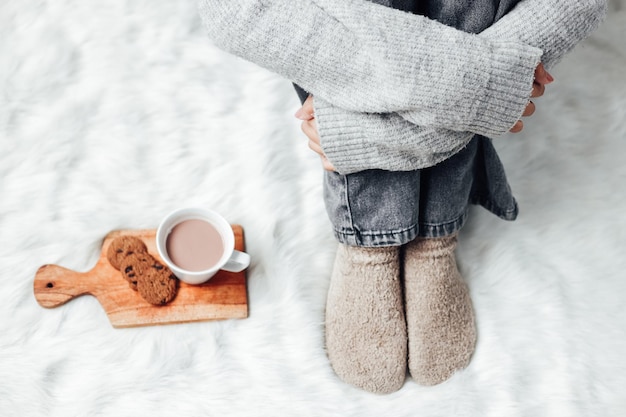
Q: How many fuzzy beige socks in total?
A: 2